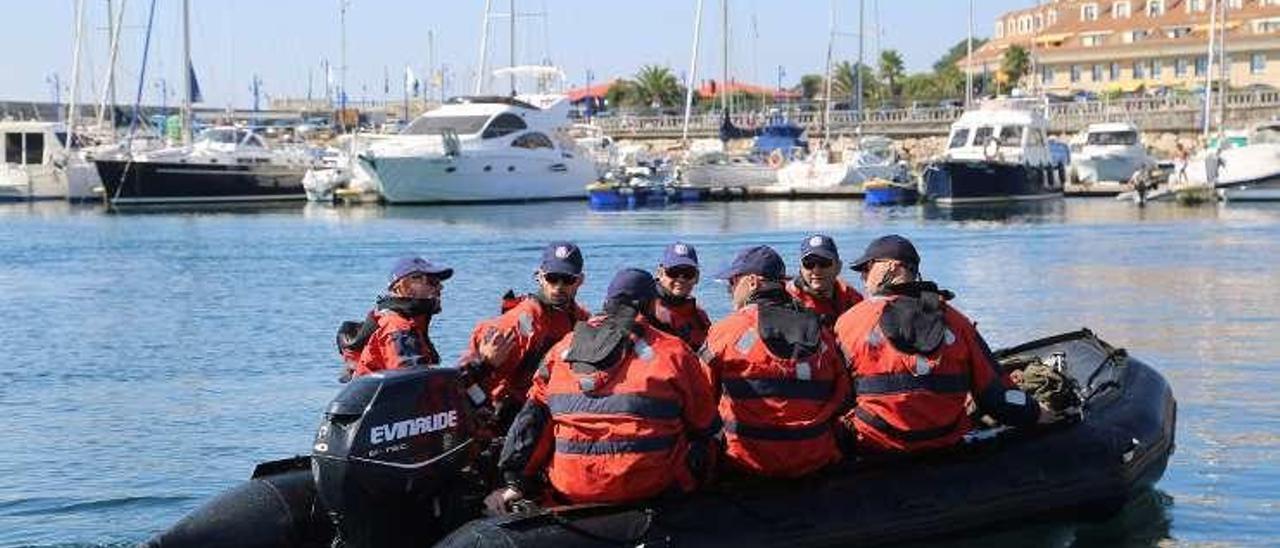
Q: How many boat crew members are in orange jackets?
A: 7